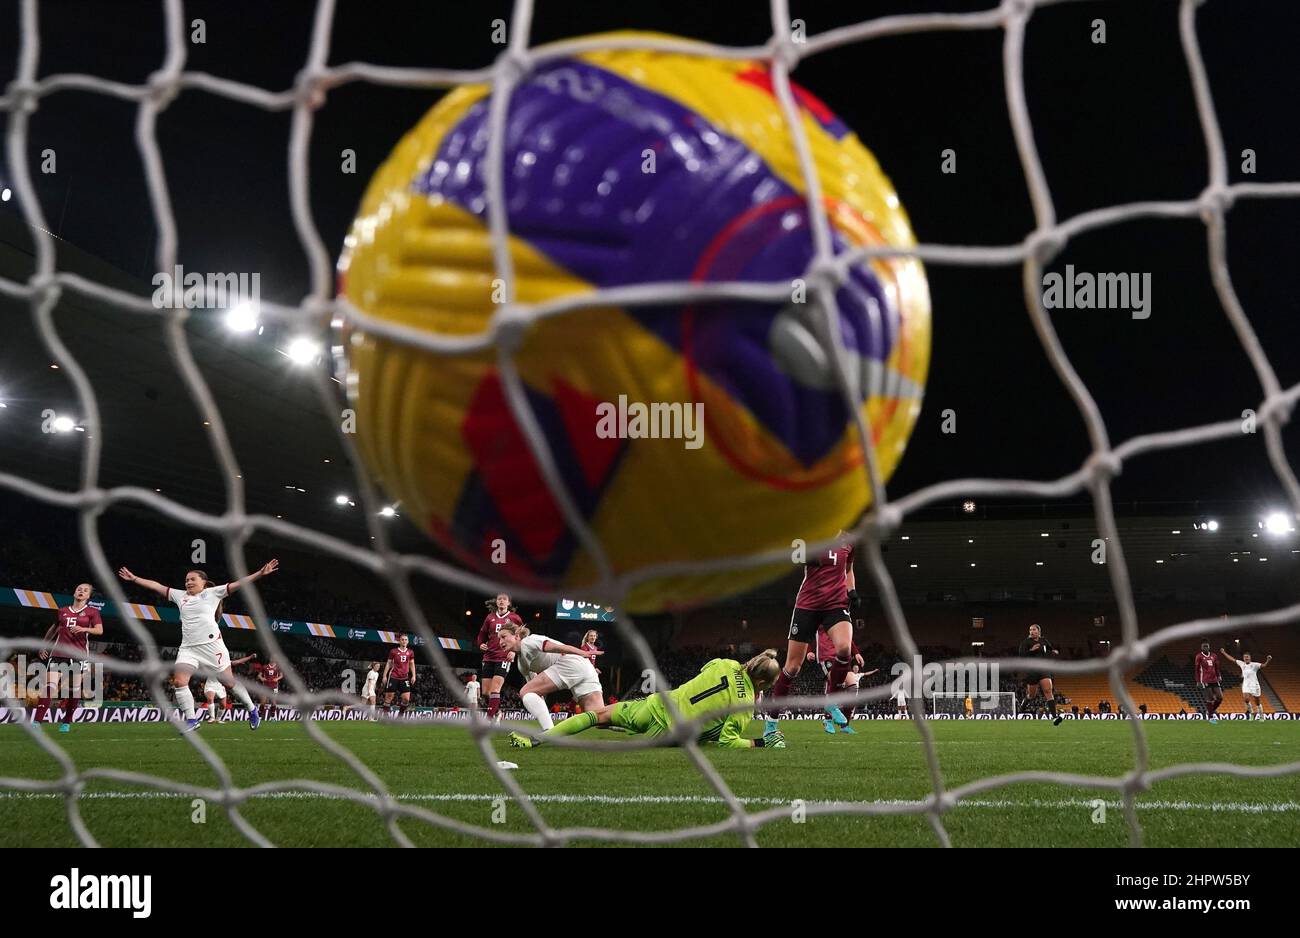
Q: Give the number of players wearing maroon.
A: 8